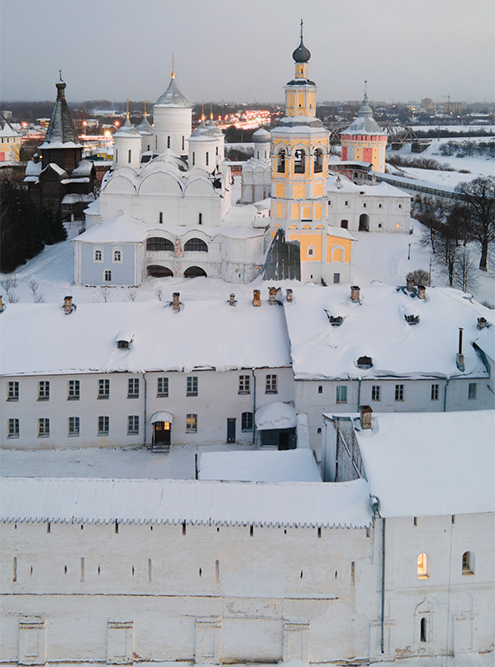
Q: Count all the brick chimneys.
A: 12